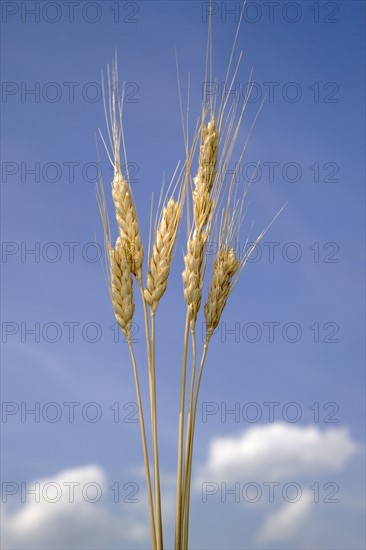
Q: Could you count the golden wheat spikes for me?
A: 6